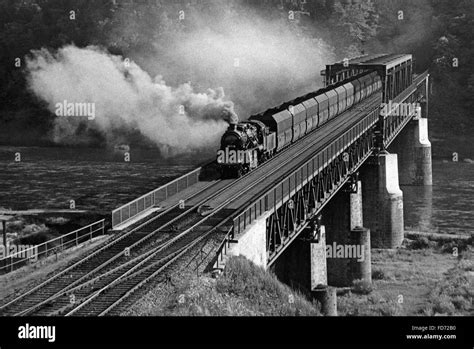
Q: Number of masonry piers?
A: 4